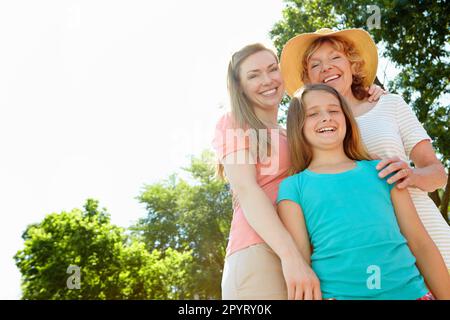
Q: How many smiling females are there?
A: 3